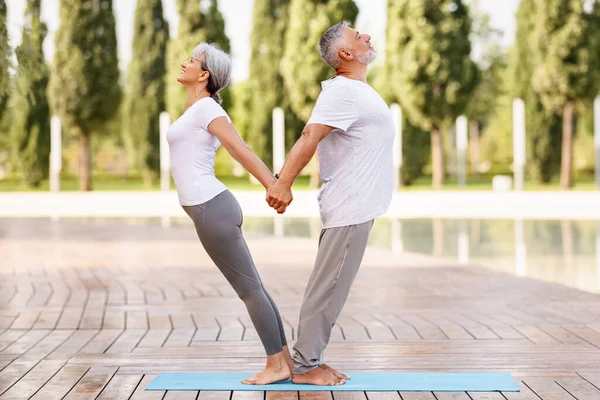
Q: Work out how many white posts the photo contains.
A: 7